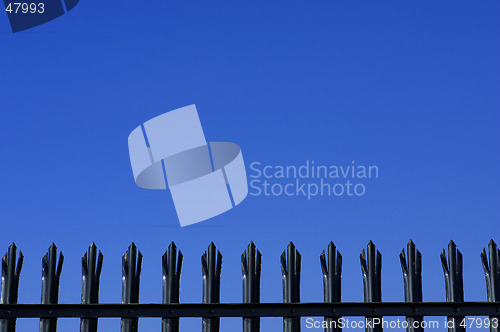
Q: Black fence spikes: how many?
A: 13